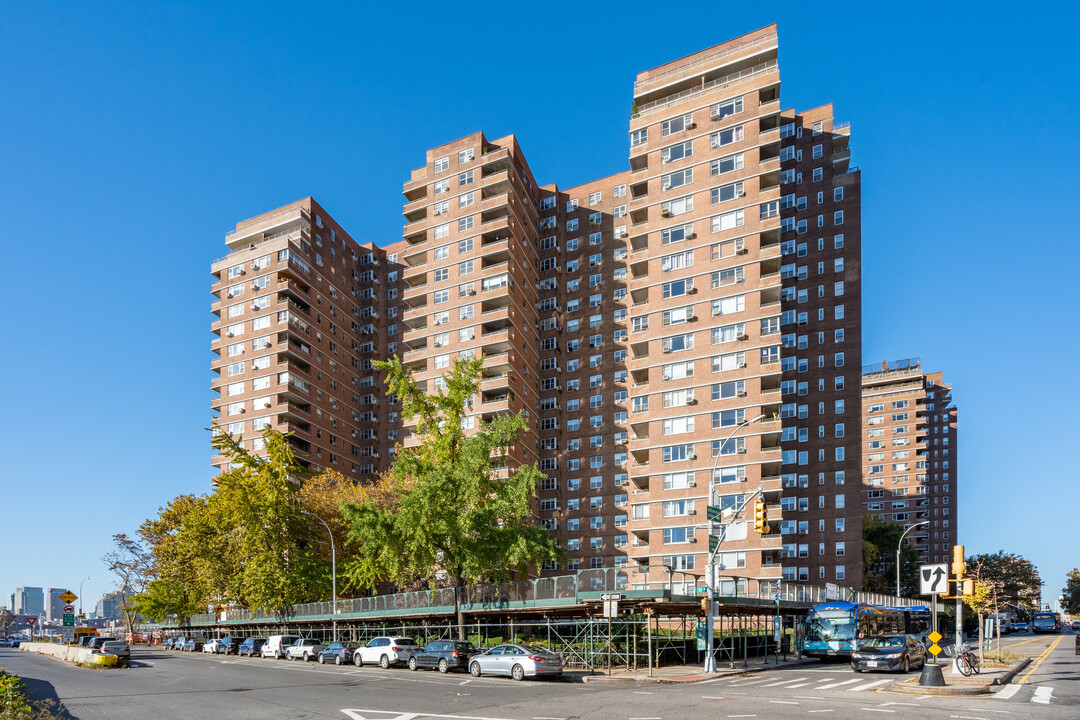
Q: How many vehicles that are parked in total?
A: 12